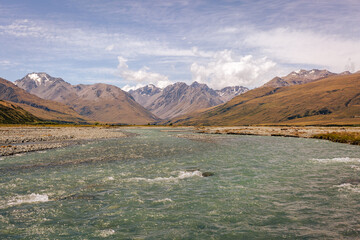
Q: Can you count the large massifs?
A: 3